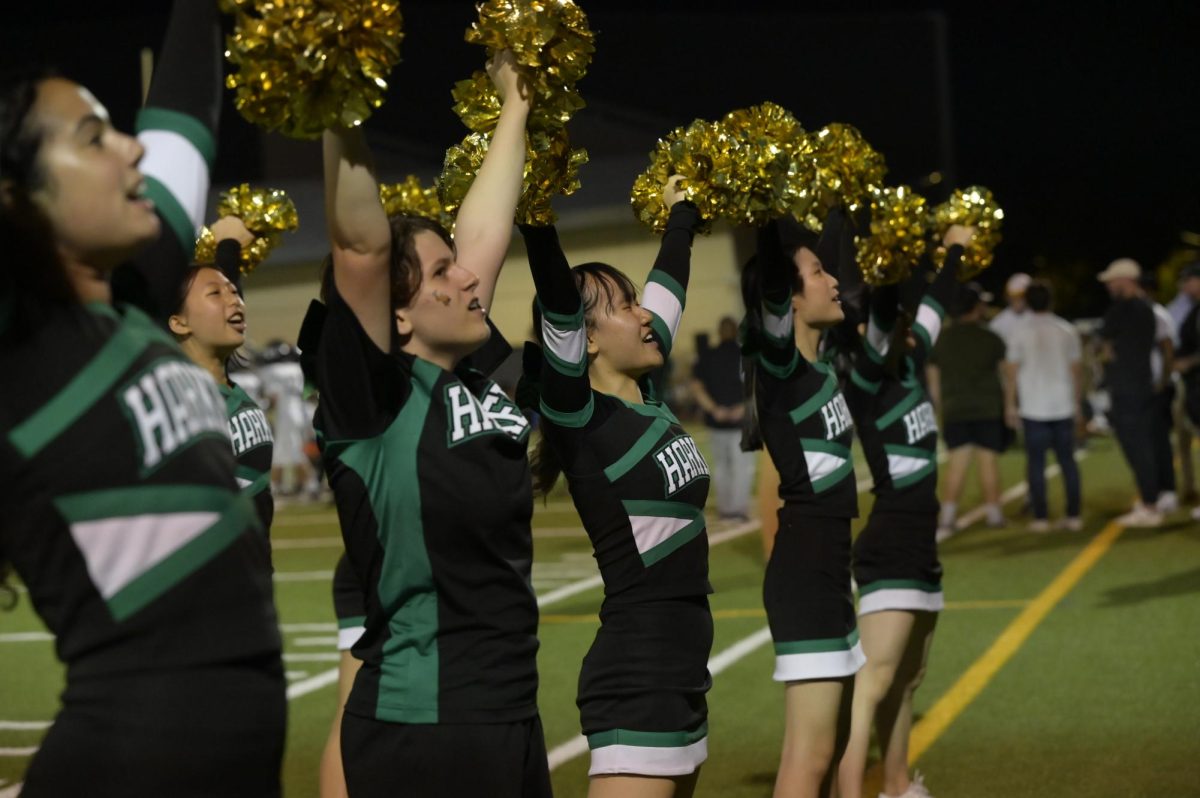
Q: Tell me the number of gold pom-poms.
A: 10